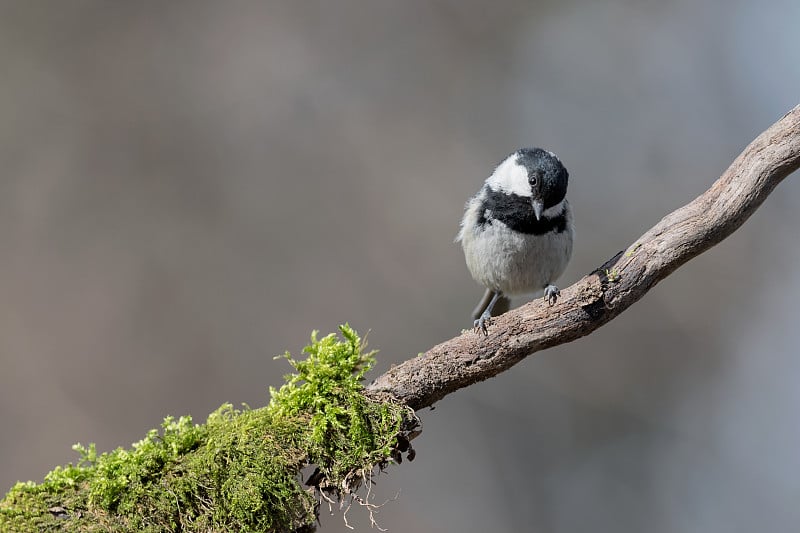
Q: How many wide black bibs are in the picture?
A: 1